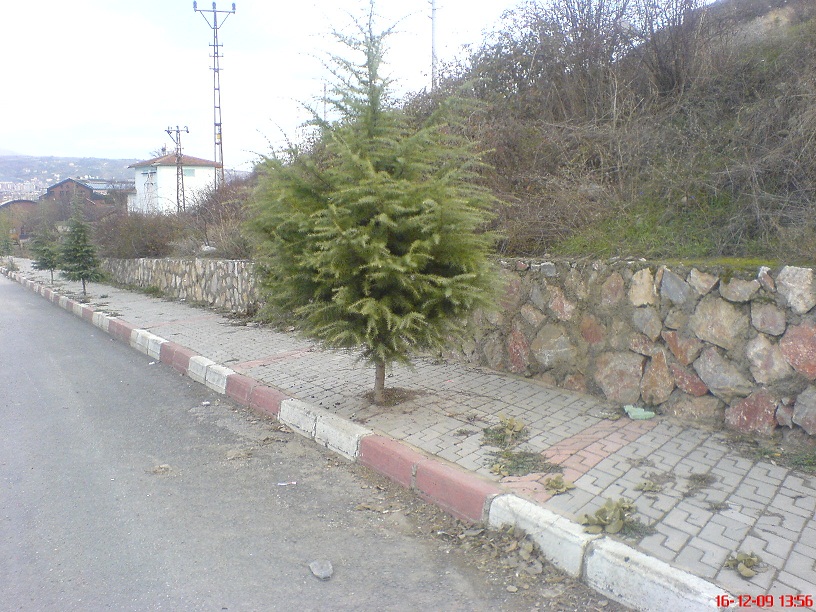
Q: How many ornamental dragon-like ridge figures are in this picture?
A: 0